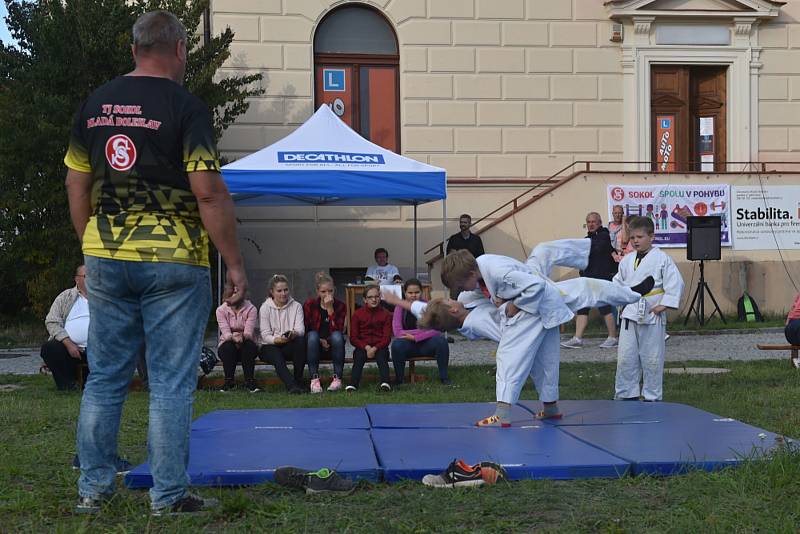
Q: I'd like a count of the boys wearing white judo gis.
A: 3